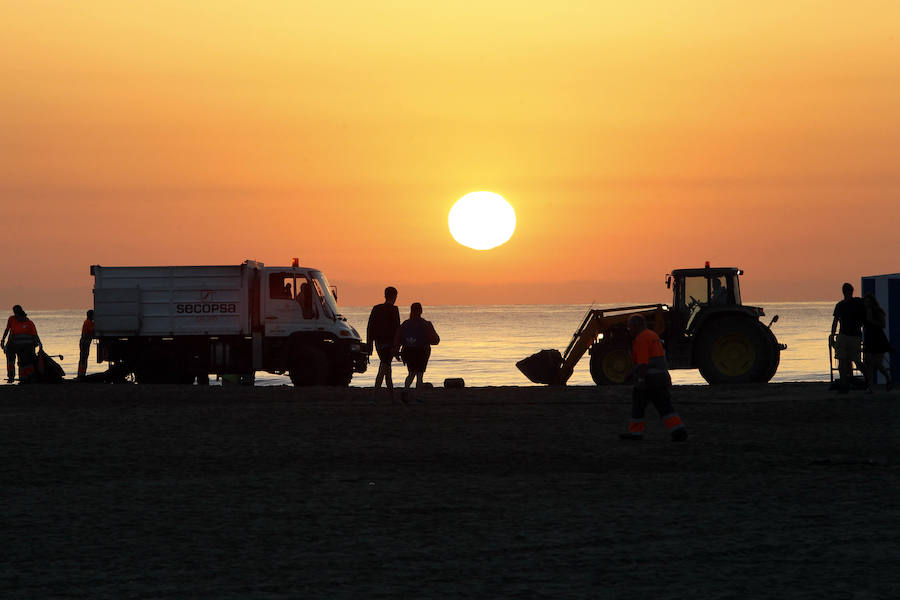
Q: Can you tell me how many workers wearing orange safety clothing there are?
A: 3